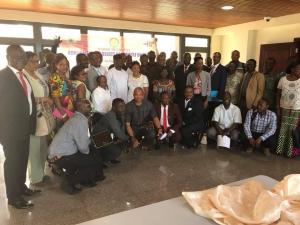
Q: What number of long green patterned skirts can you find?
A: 1